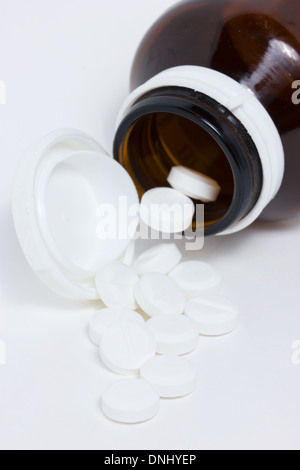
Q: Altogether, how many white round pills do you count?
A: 12